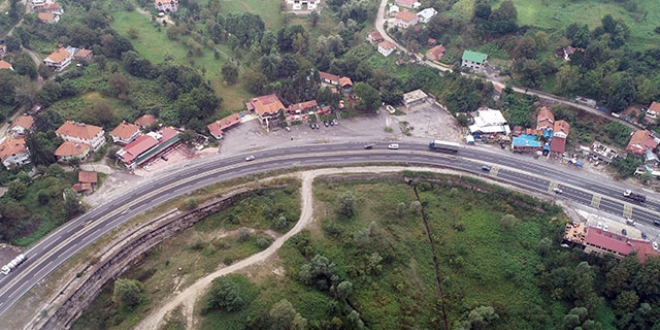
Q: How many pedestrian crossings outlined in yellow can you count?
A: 4